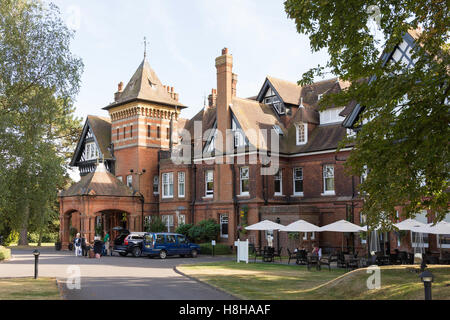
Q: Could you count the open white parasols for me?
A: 6